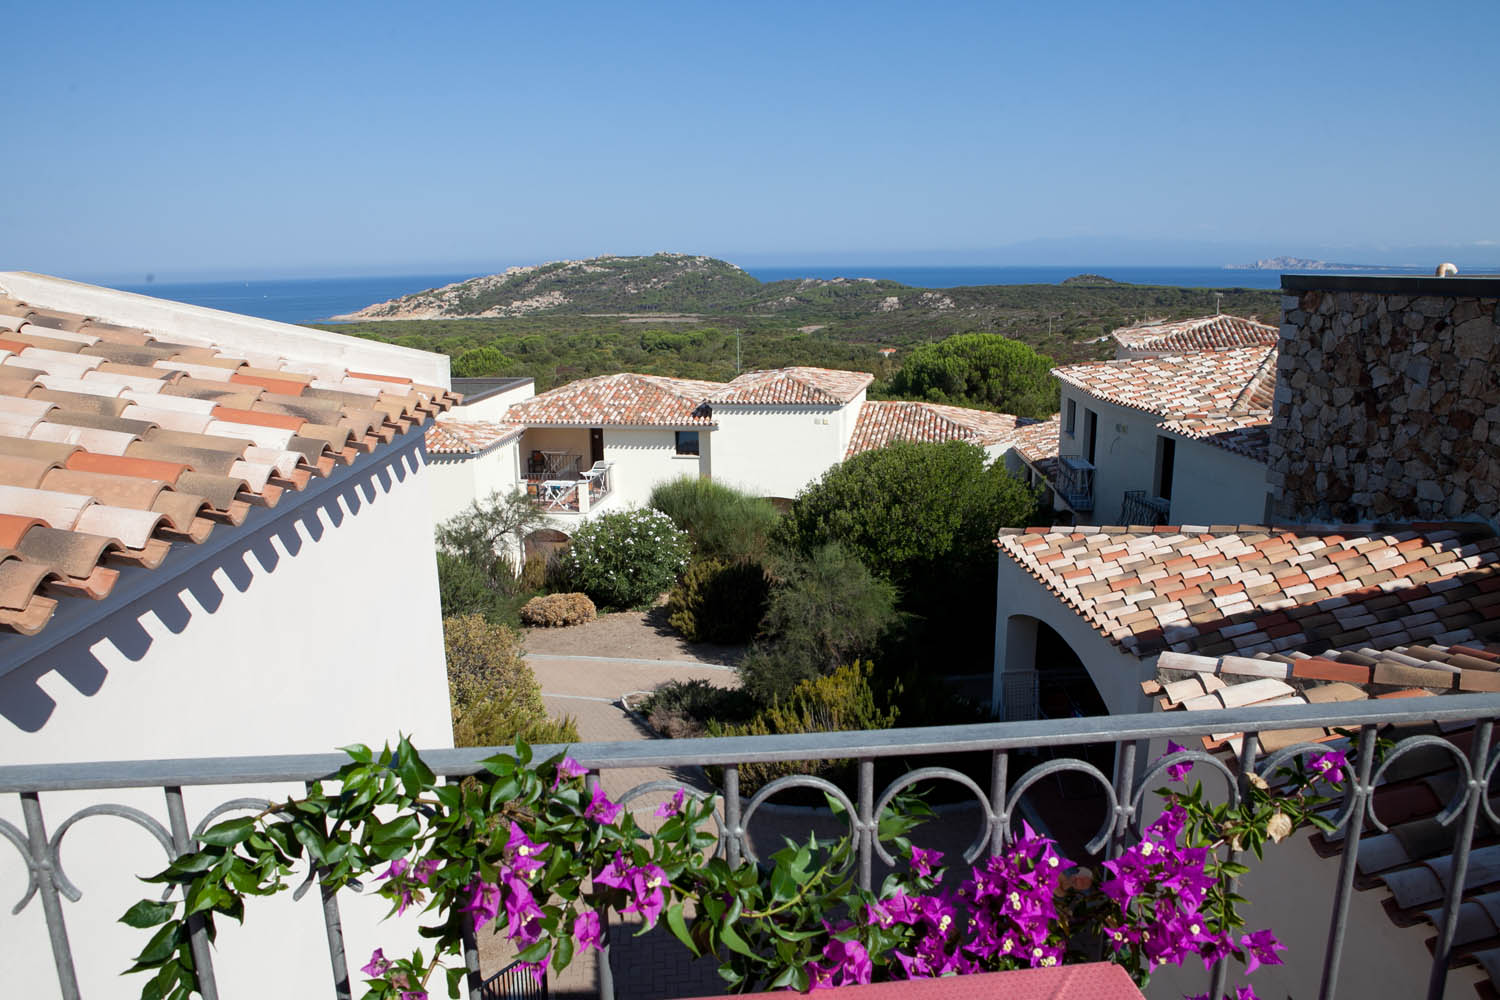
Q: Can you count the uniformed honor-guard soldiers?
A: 0